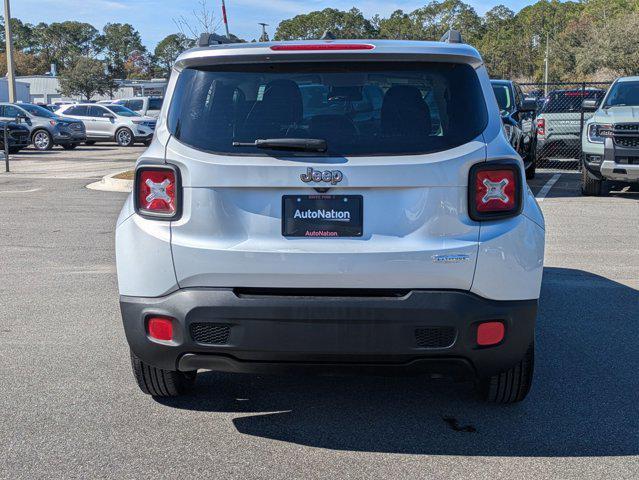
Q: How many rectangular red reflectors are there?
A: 2